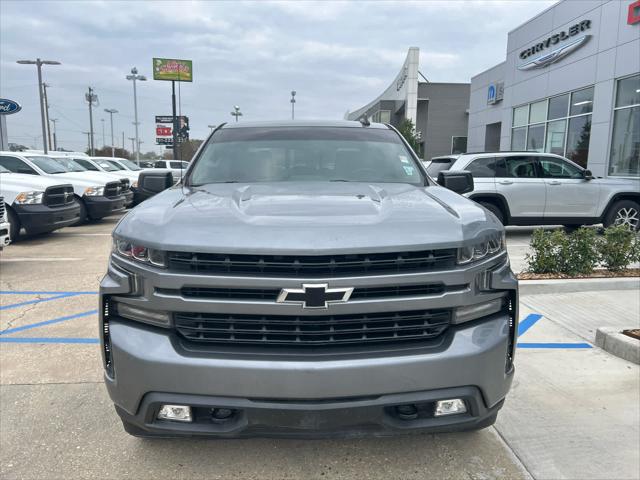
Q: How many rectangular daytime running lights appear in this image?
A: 2